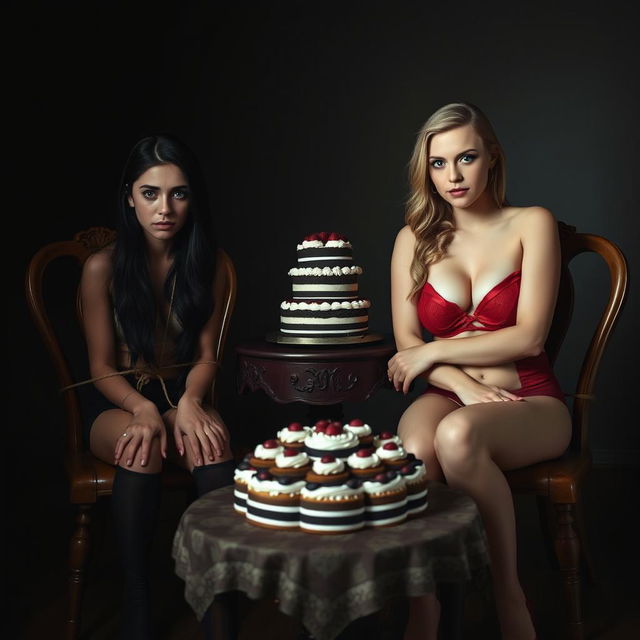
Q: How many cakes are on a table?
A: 2